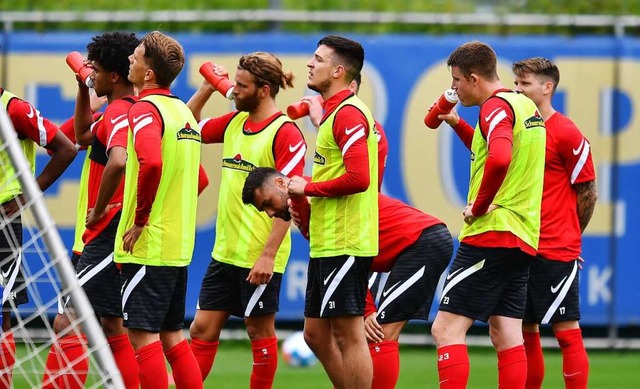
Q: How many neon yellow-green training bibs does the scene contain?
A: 6